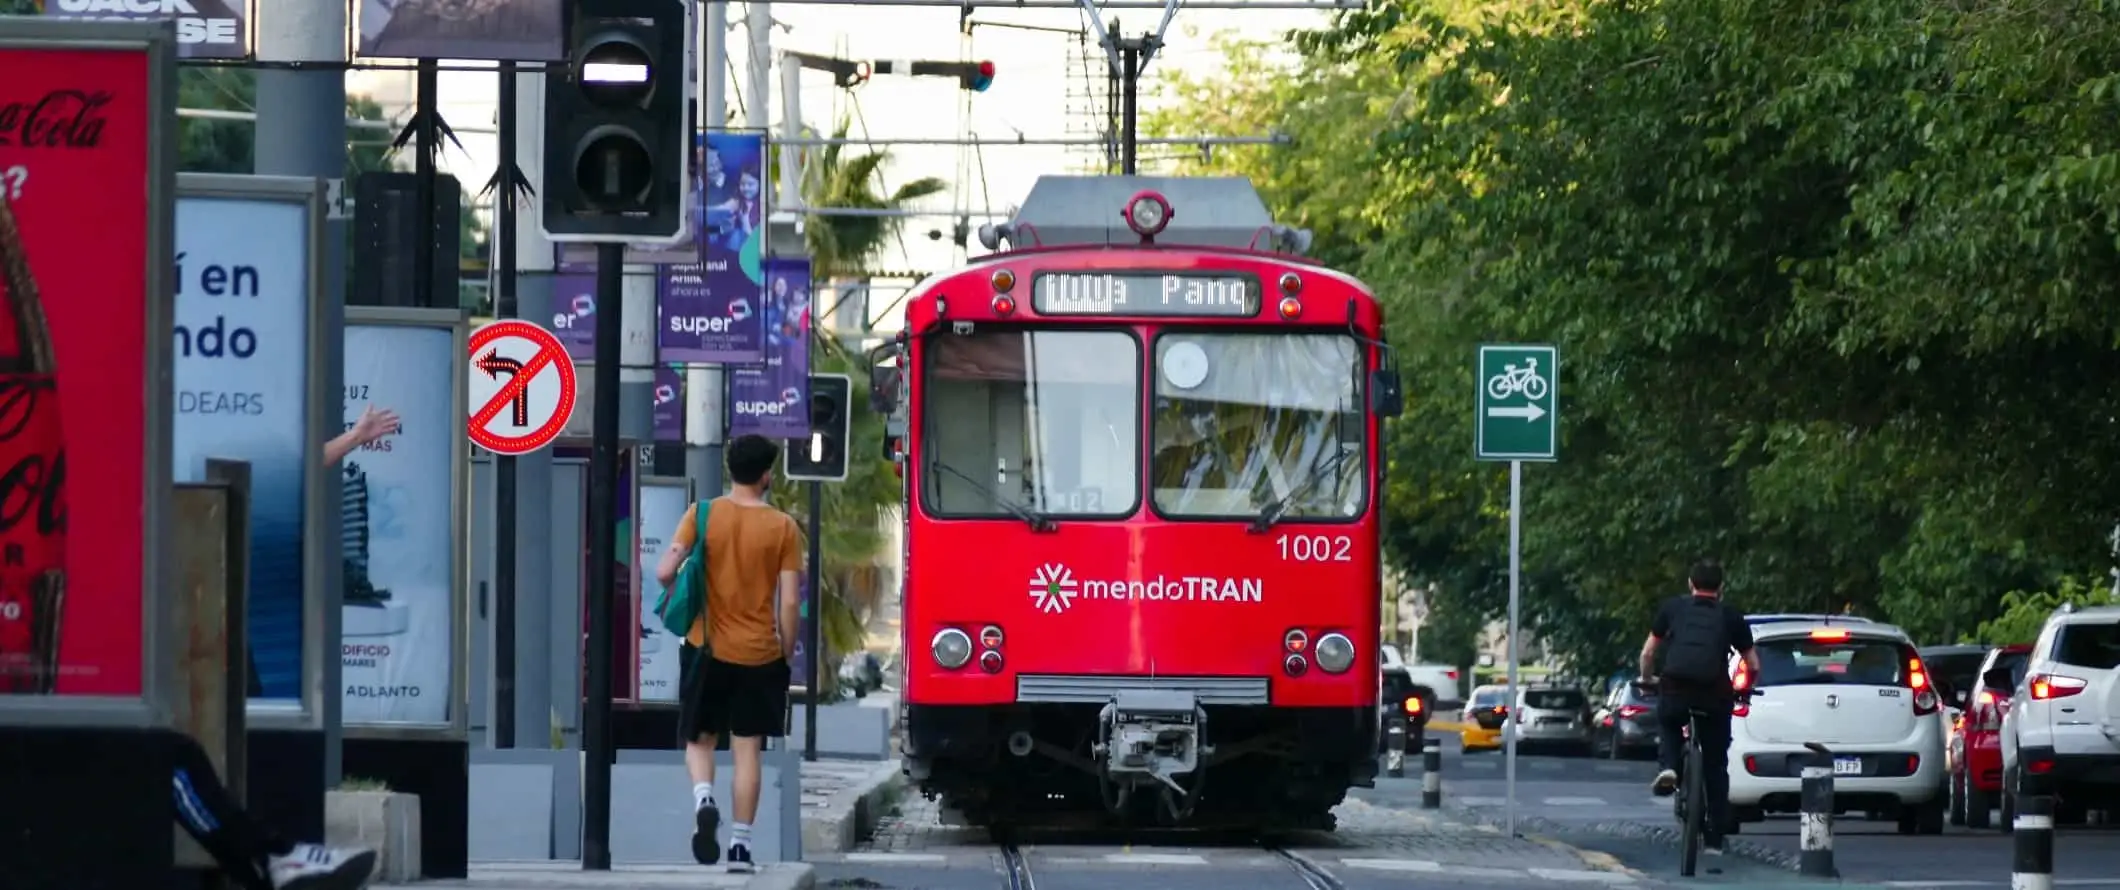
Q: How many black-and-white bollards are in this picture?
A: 4